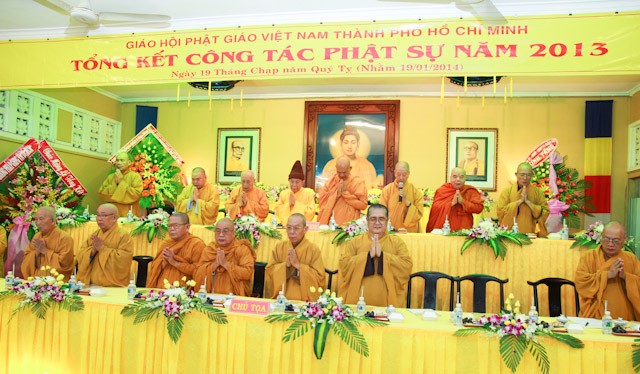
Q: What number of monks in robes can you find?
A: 15